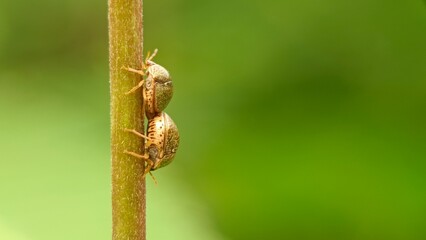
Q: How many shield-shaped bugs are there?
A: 2